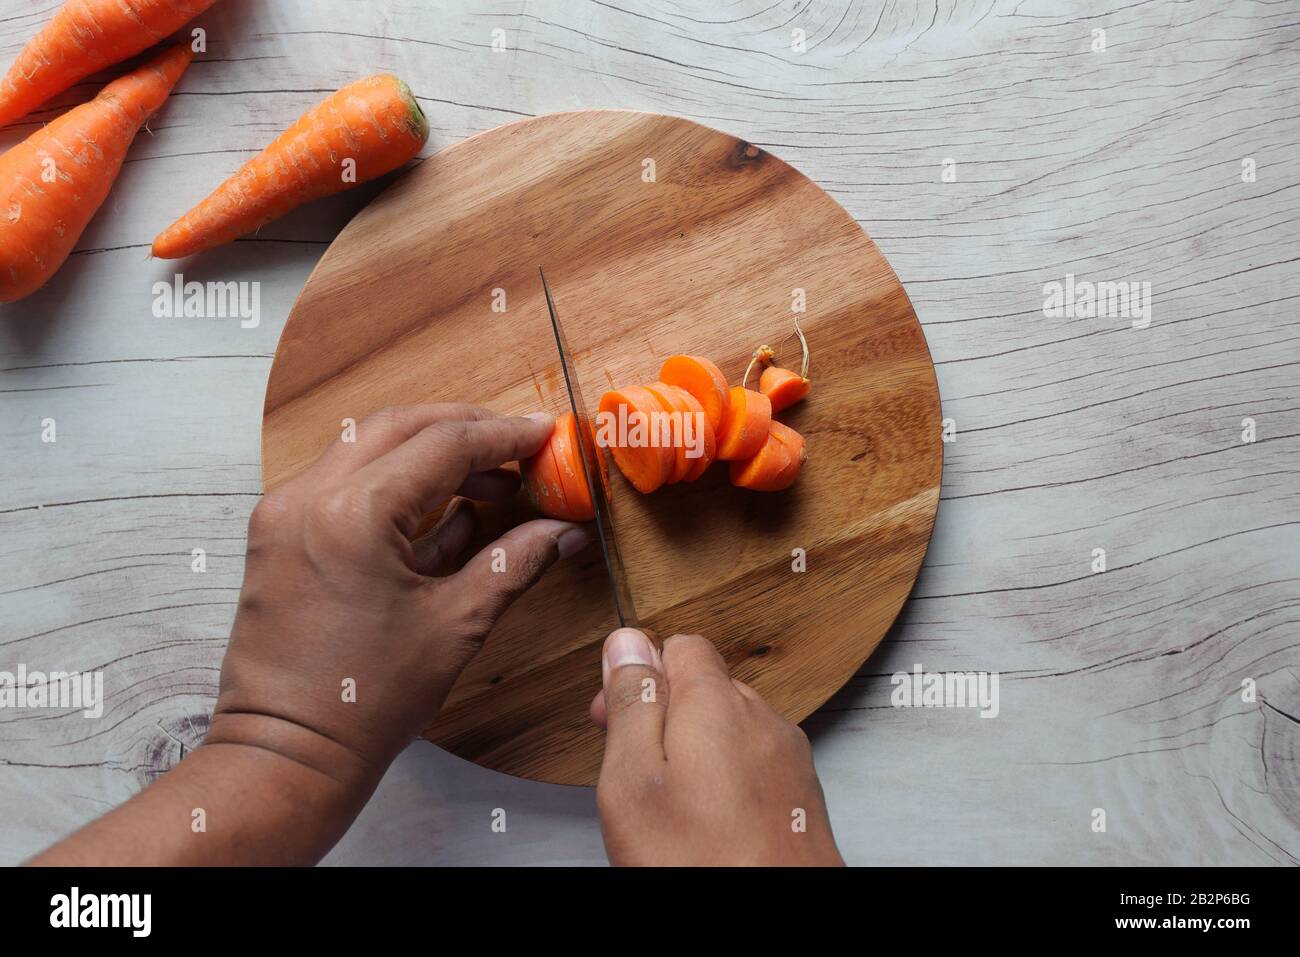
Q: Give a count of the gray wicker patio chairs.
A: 0